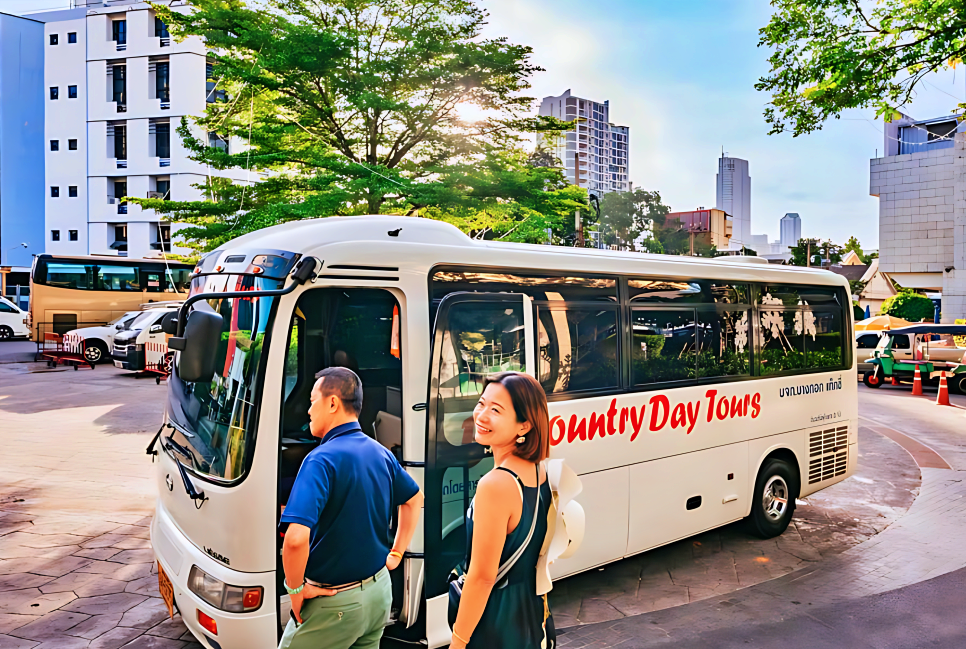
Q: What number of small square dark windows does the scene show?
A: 10